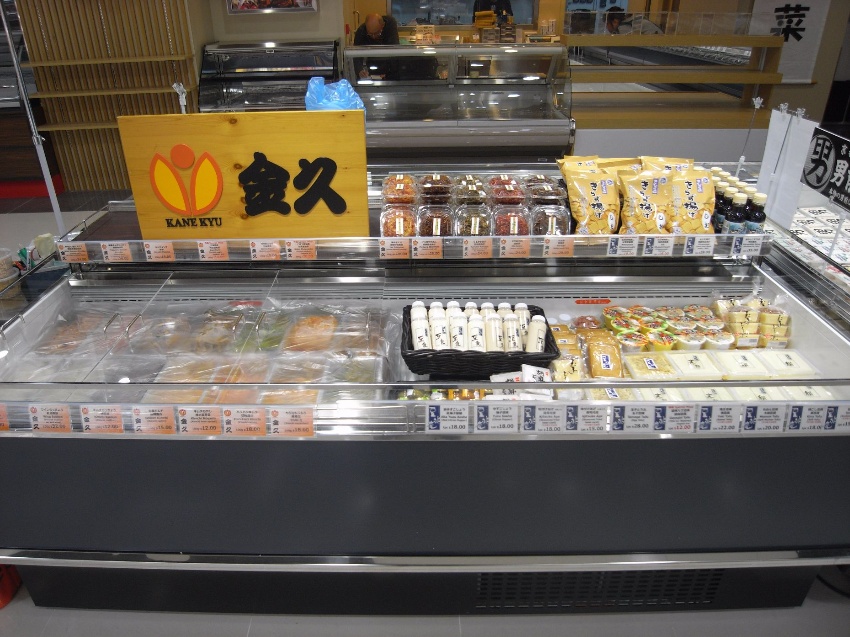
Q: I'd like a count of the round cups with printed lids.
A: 12